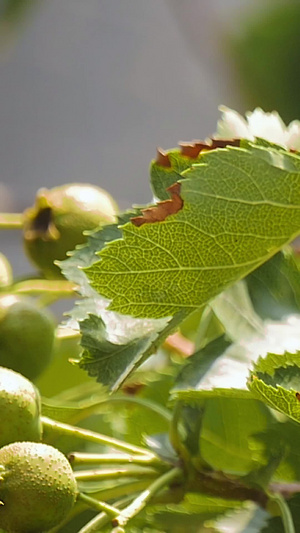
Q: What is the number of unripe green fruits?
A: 5